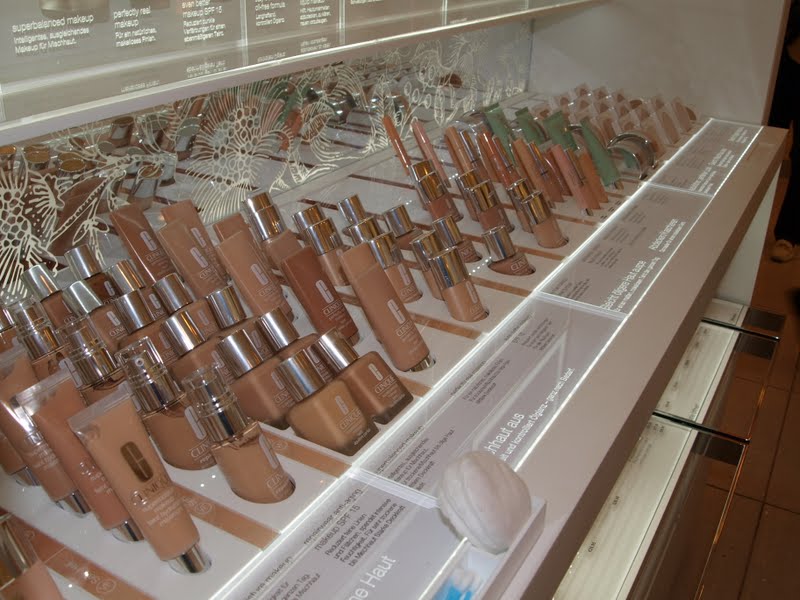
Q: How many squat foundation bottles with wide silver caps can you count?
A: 12